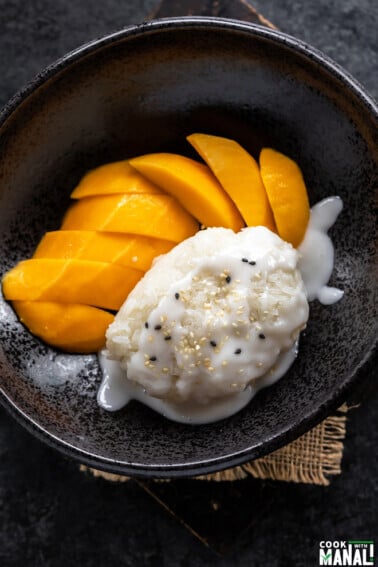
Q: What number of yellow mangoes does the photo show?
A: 8